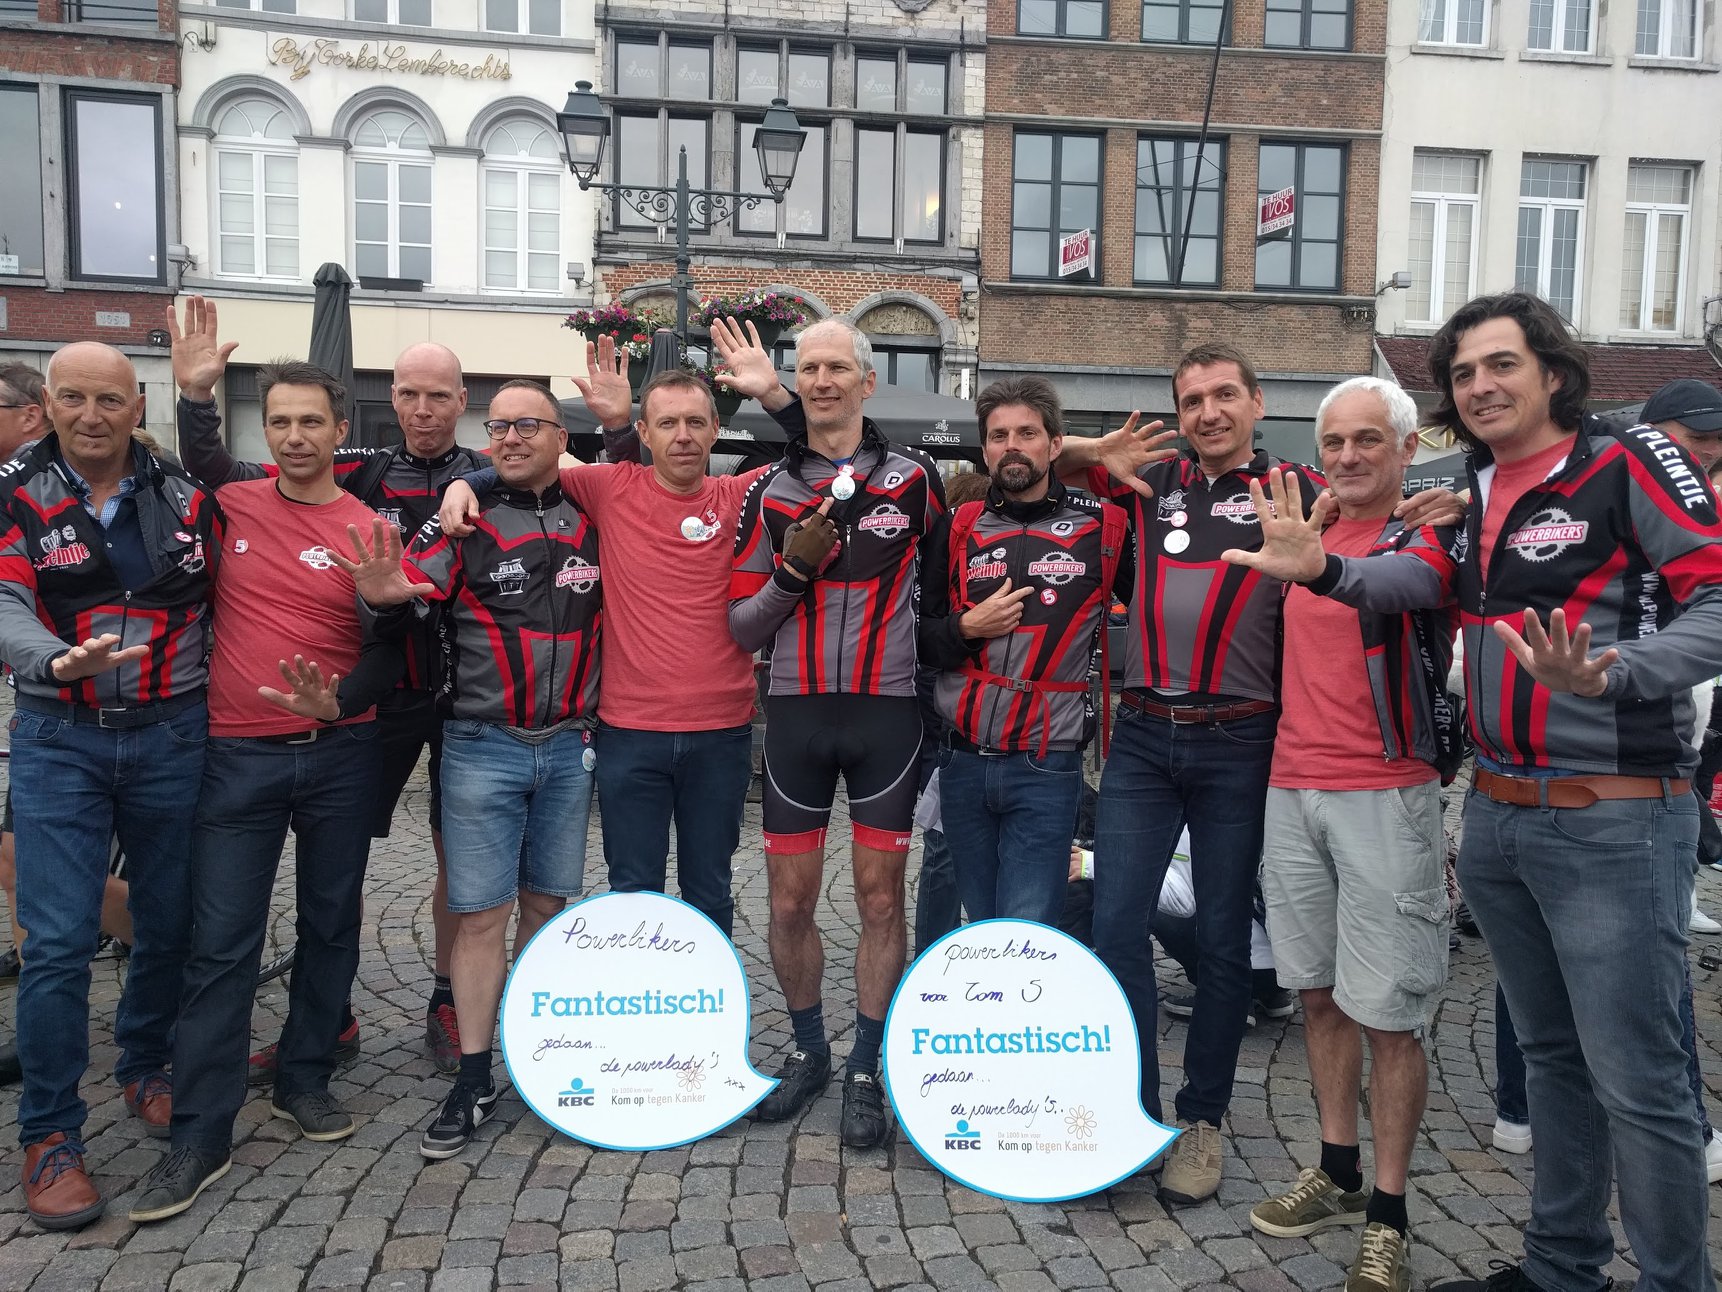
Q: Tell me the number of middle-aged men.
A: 10